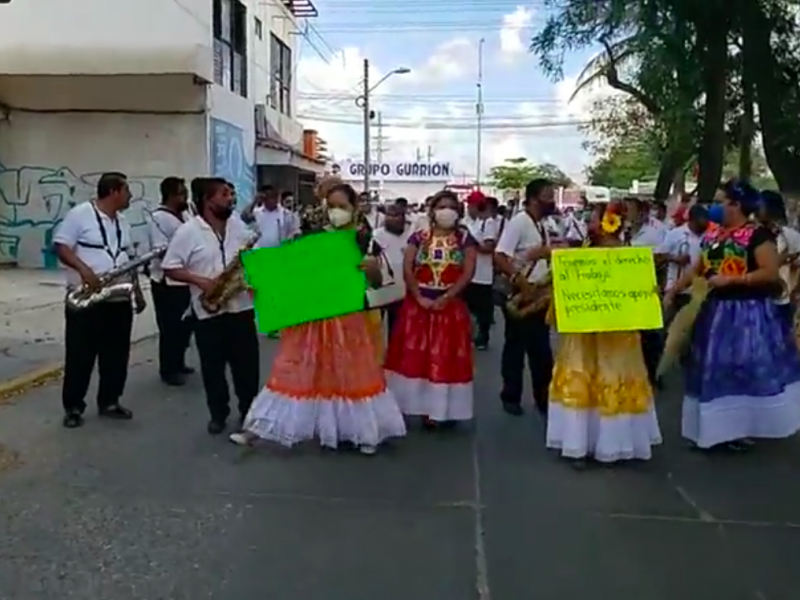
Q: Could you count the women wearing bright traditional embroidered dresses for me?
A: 4